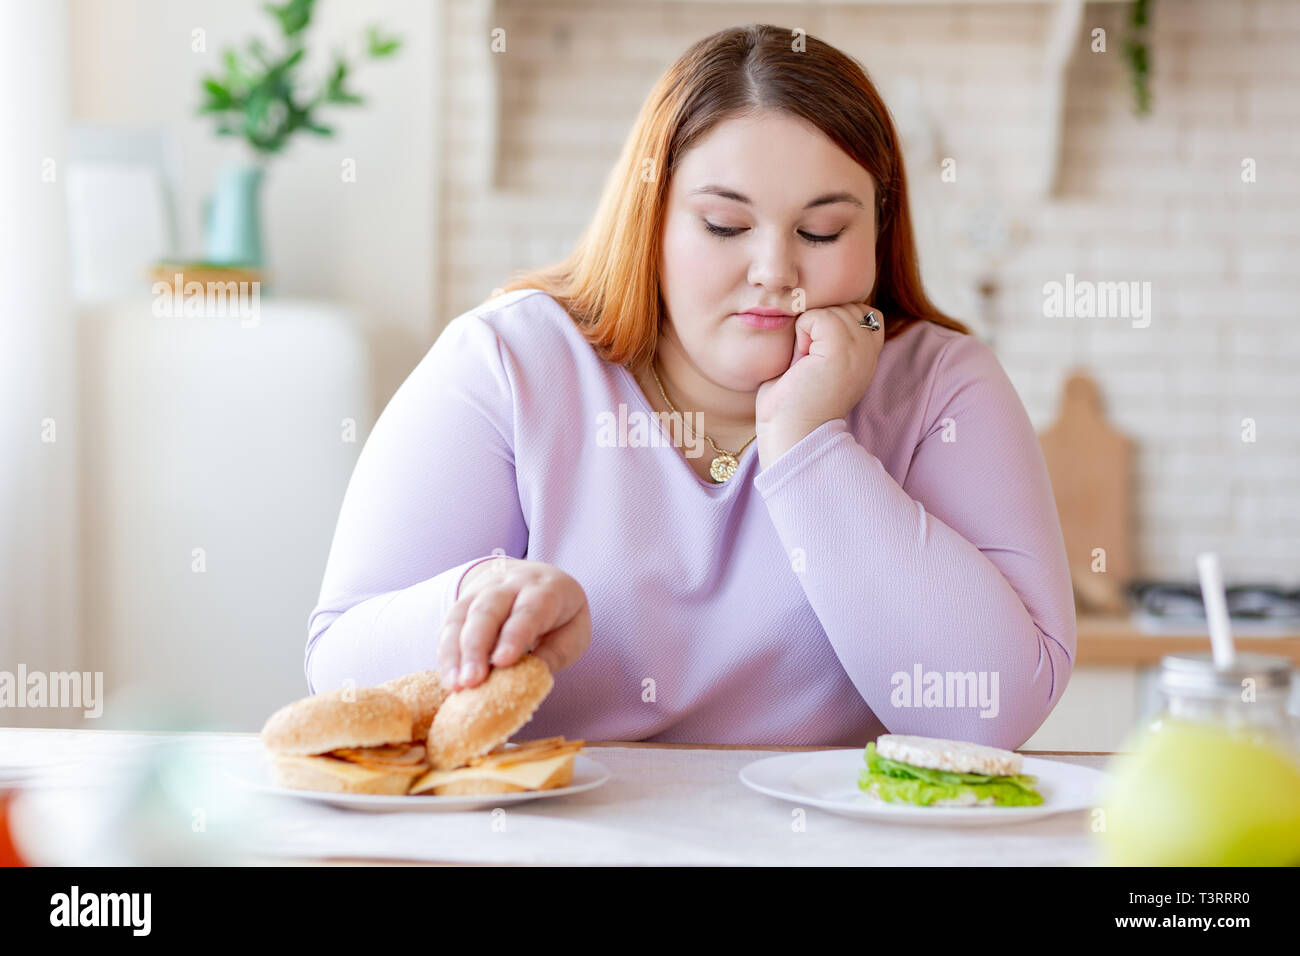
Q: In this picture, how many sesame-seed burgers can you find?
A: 3